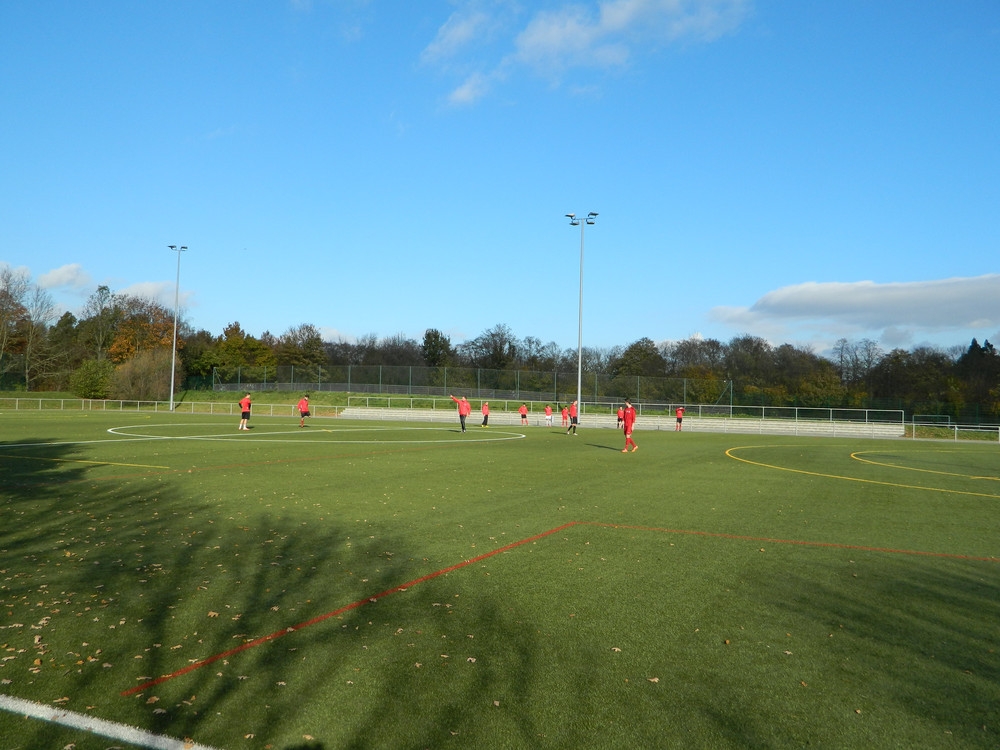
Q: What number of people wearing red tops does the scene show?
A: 11